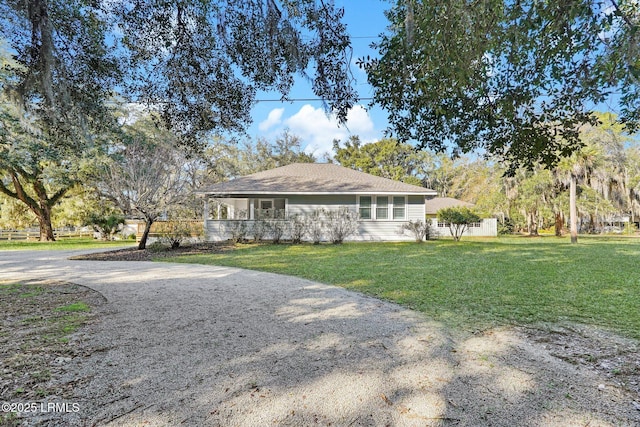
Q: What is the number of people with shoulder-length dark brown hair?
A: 0